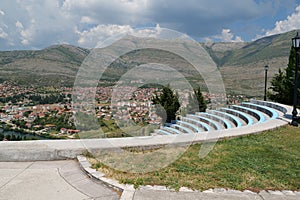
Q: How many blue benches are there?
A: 11